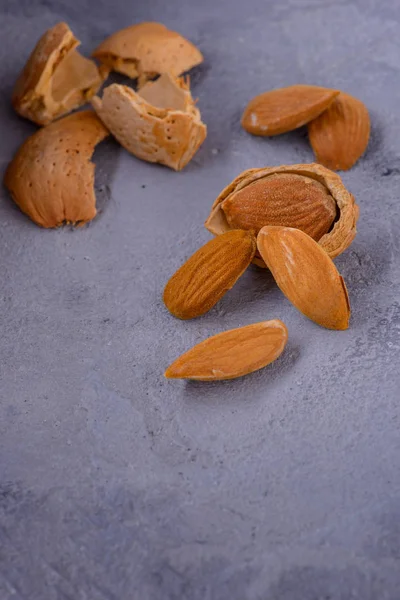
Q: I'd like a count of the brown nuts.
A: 6